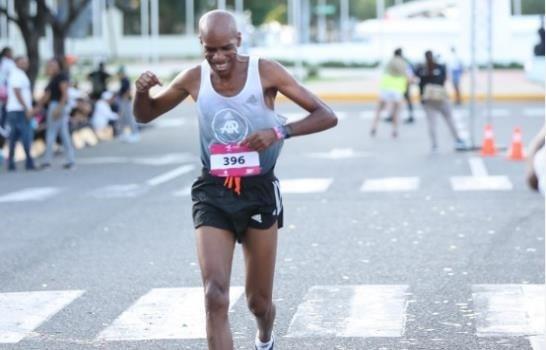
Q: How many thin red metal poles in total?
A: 0